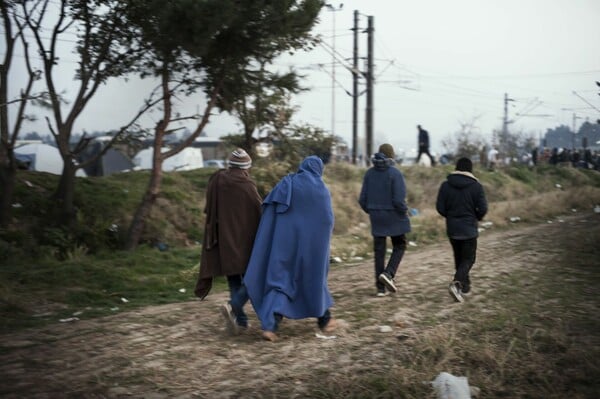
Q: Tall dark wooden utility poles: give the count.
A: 2